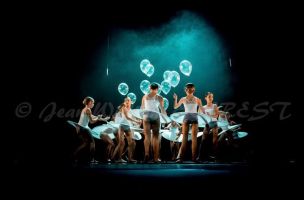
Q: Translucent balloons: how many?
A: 11